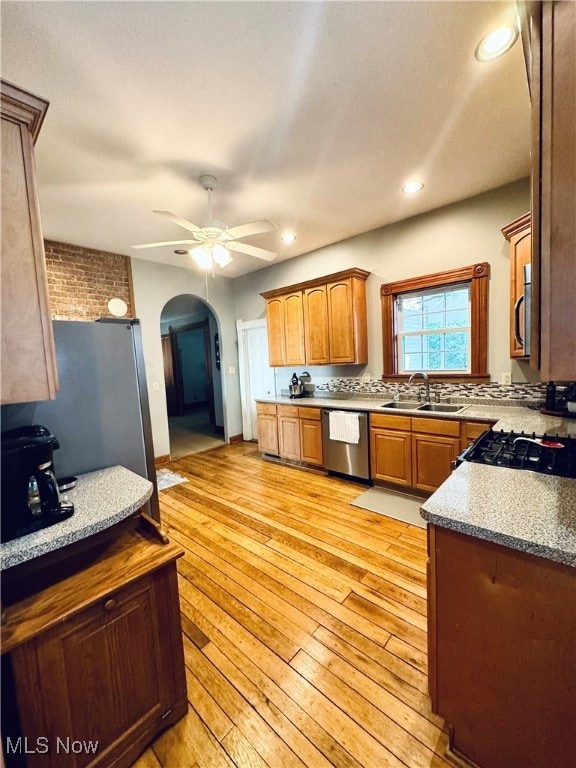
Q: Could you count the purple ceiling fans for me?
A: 0